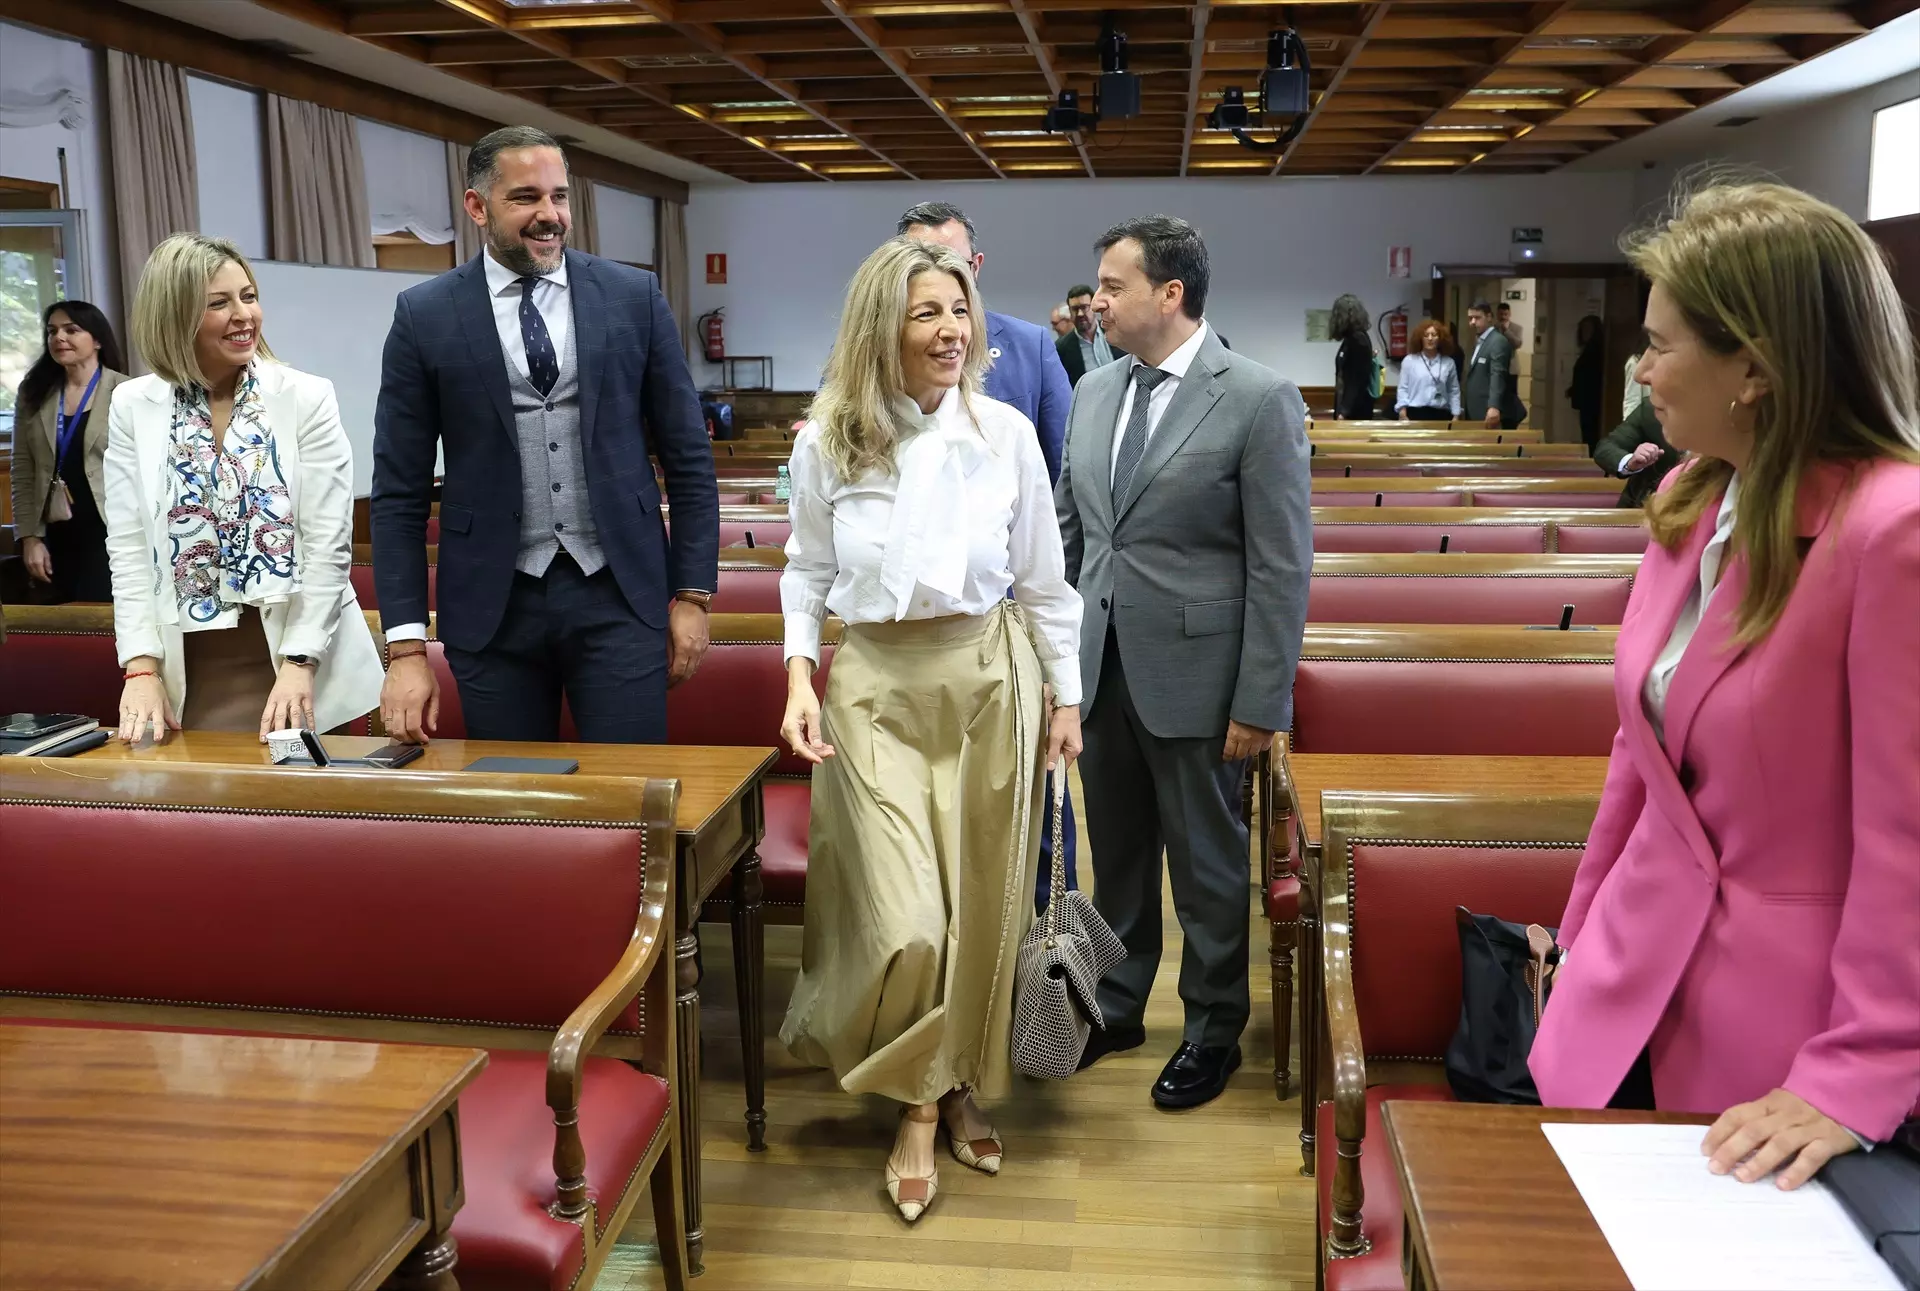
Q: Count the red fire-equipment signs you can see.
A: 2